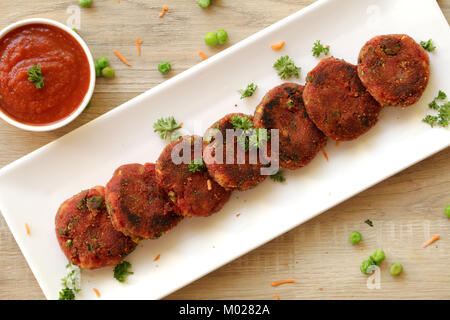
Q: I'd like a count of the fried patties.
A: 7